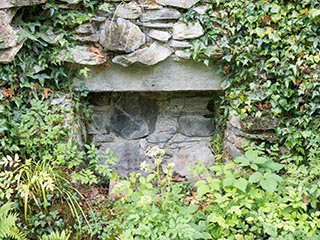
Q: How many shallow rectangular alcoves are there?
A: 1